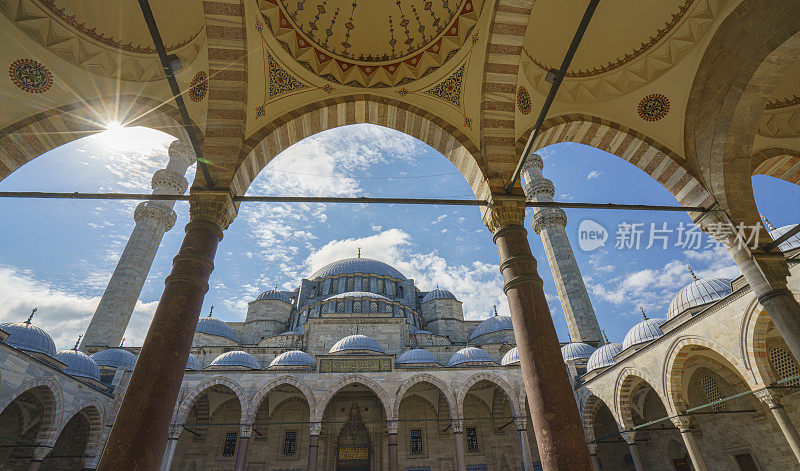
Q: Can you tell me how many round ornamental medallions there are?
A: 4